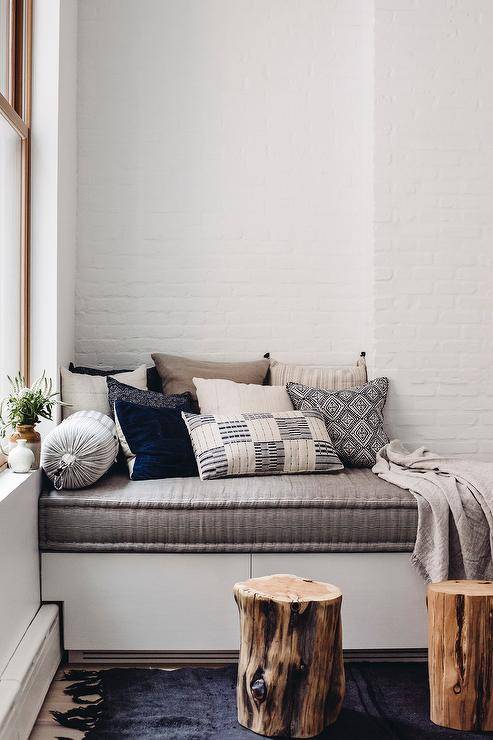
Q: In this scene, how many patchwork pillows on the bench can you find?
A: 1